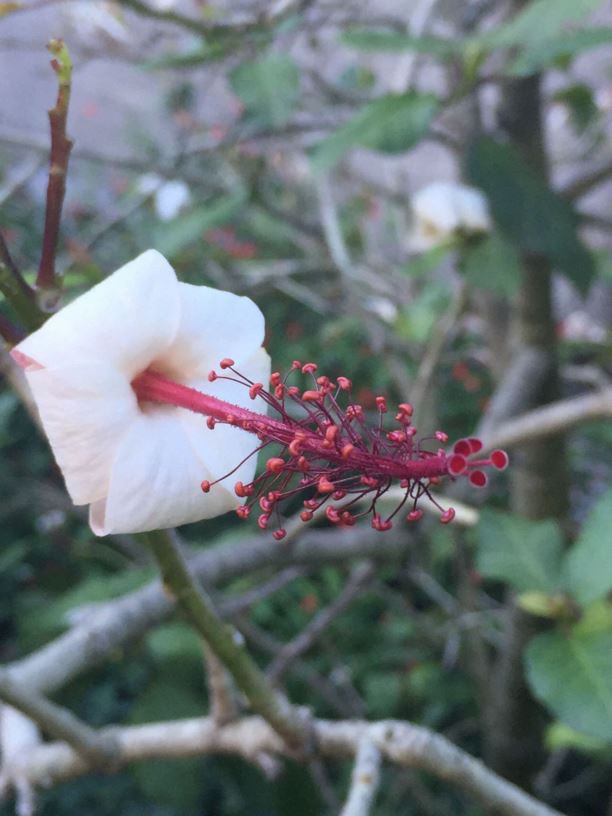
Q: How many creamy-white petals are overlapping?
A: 5